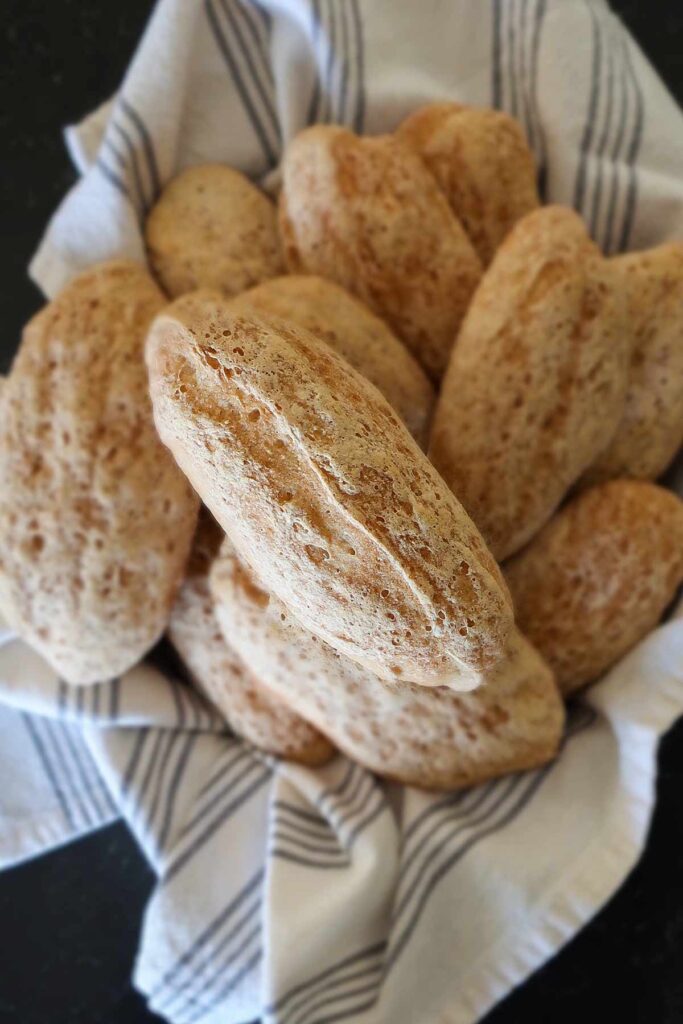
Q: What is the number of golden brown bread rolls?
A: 11